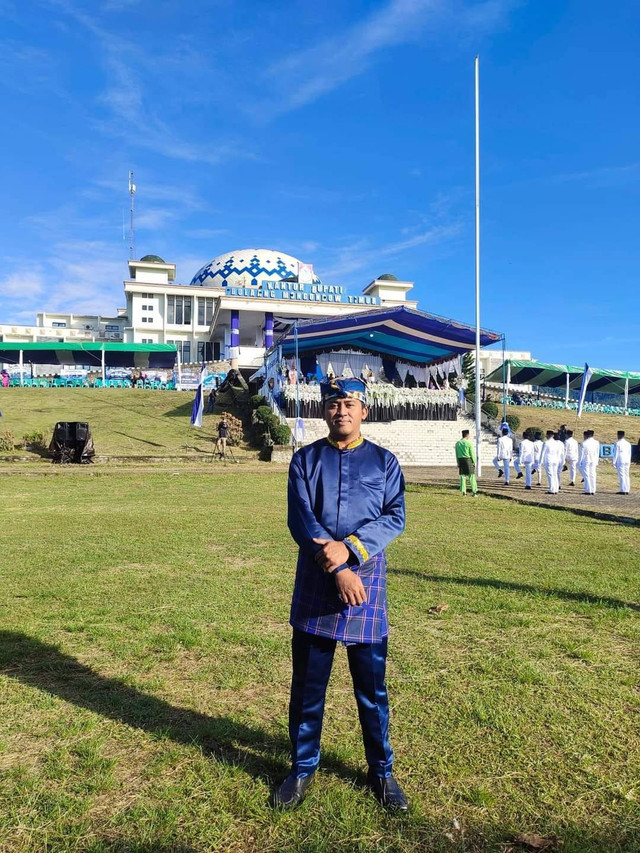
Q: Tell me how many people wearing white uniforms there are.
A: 9